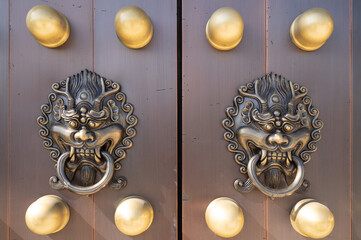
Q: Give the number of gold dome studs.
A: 8